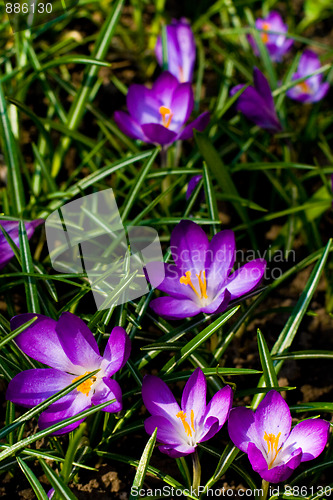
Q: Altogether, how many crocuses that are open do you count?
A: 7